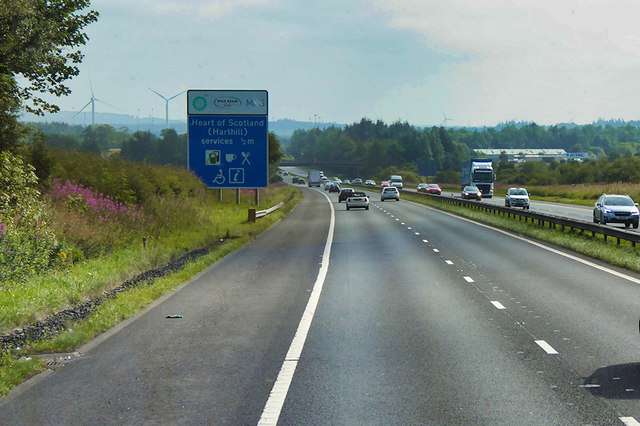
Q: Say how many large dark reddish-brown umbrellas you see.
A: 0